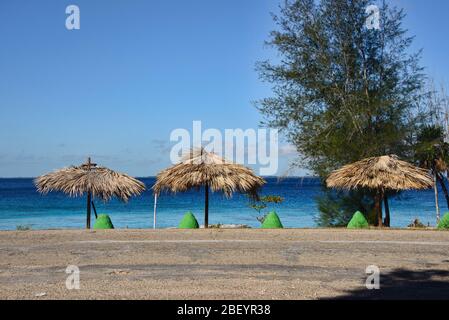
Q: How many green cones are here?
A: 5